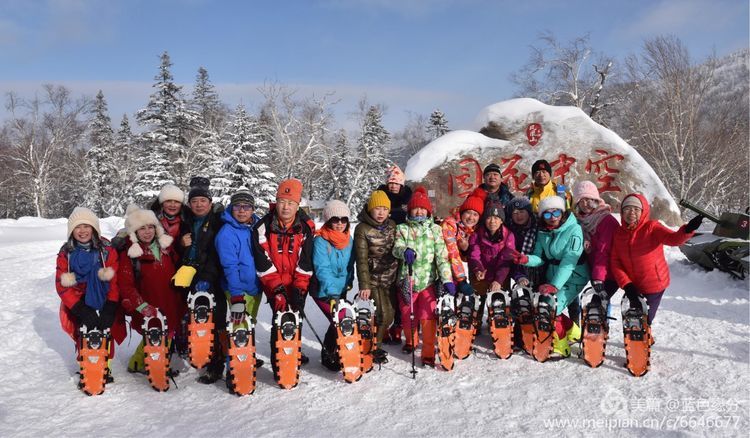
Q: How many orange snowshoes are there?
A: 14